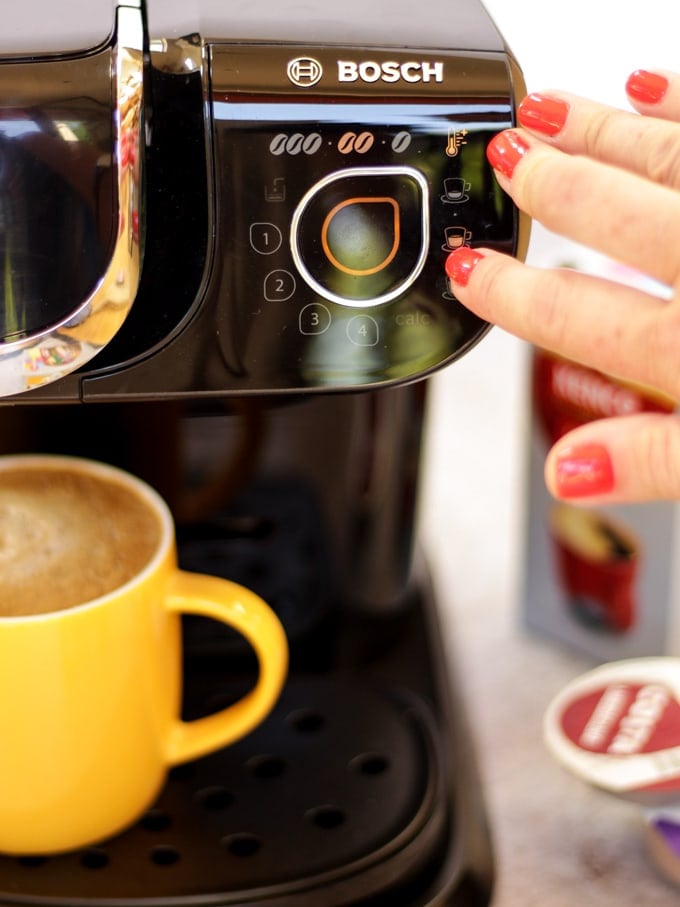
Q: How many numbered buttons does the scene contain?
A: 4